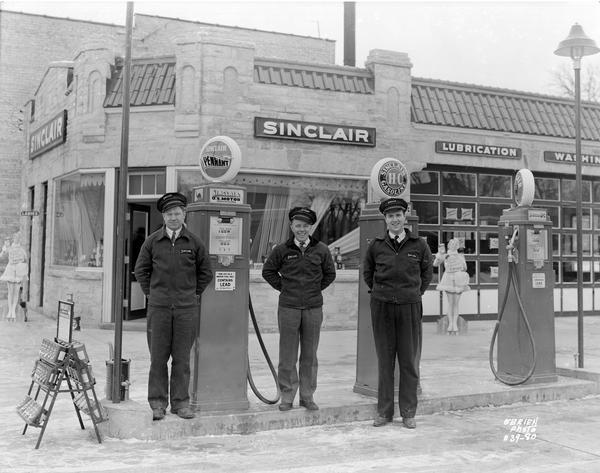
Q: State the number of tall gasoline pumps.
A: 3